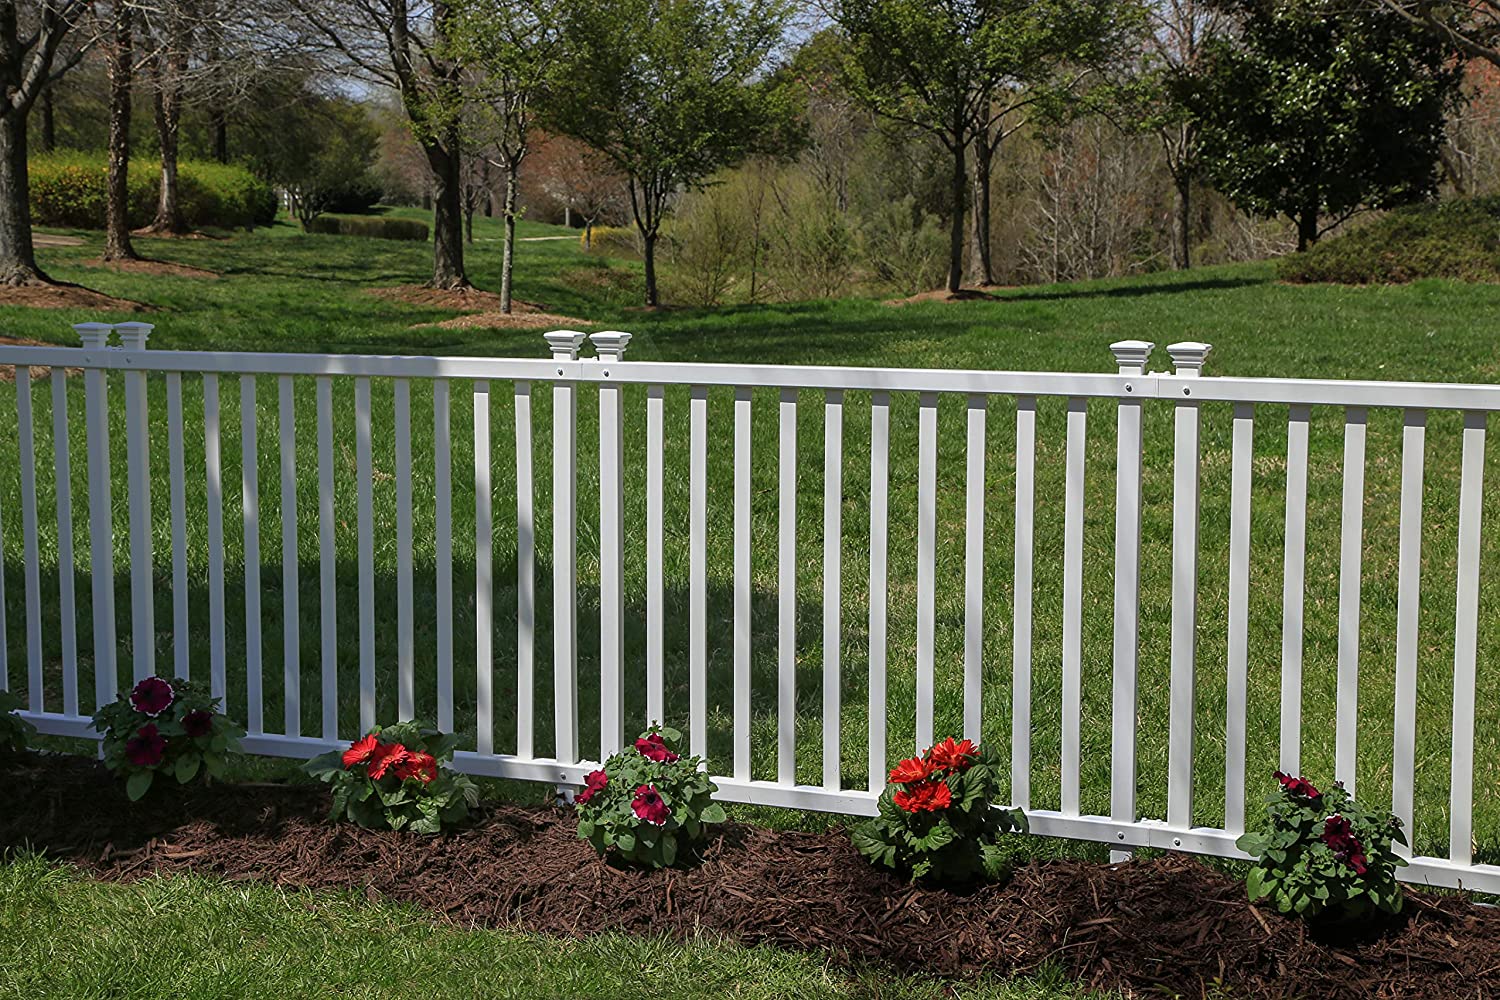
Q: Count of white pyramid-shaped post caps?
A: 6